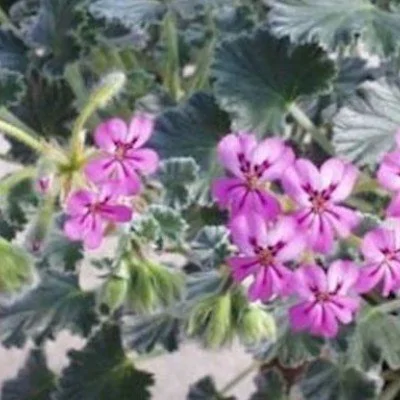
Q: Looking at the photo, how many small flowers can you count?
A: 8